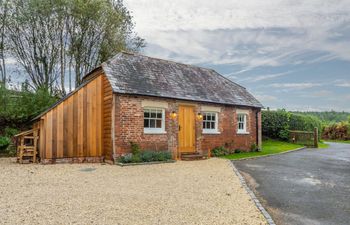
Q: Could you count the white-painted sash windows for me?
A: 3